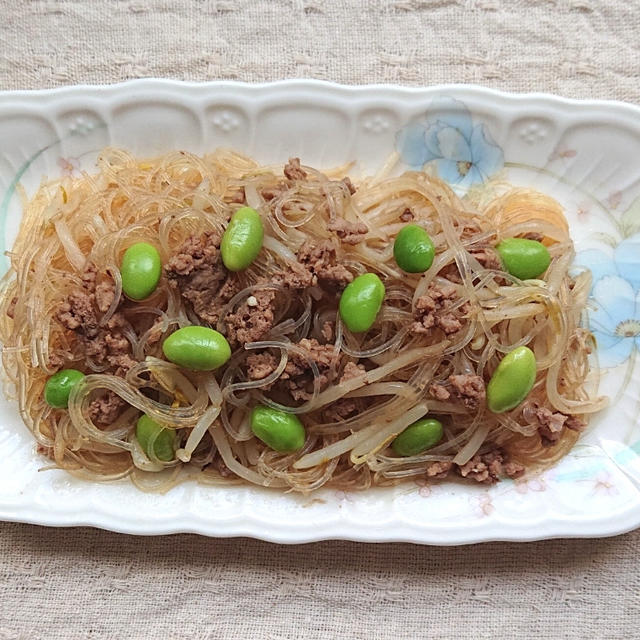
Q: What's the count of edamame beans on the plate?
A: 11